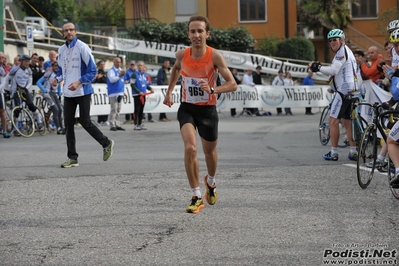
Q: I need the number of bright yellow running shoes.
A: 2